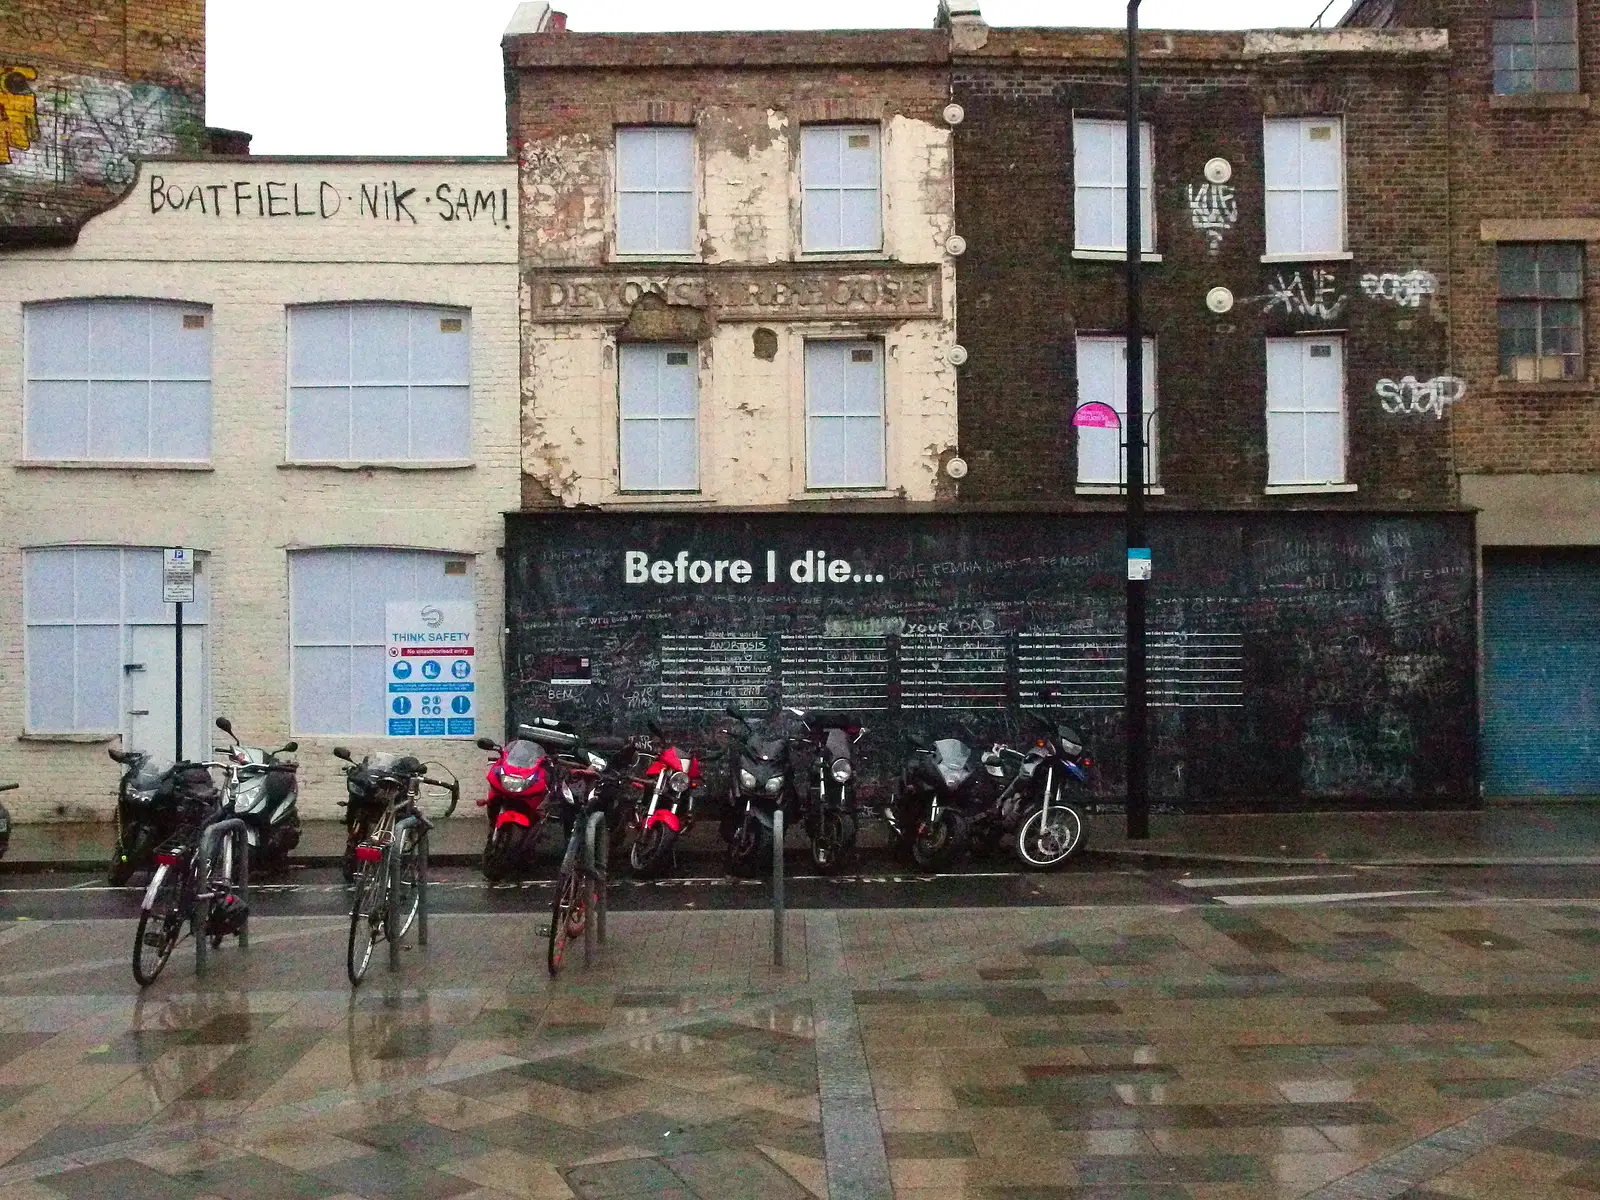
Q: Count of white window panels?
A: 12